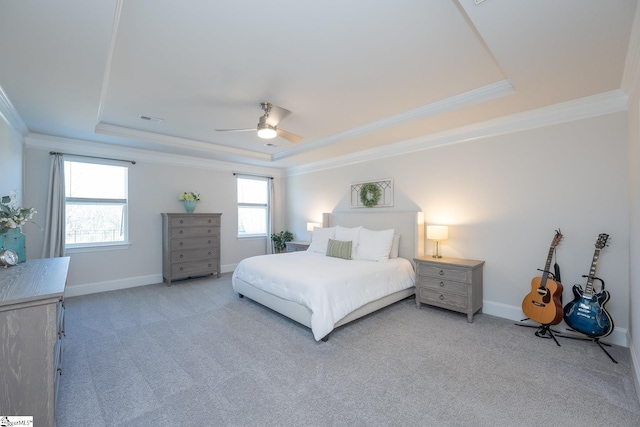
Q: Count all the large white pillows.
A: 3